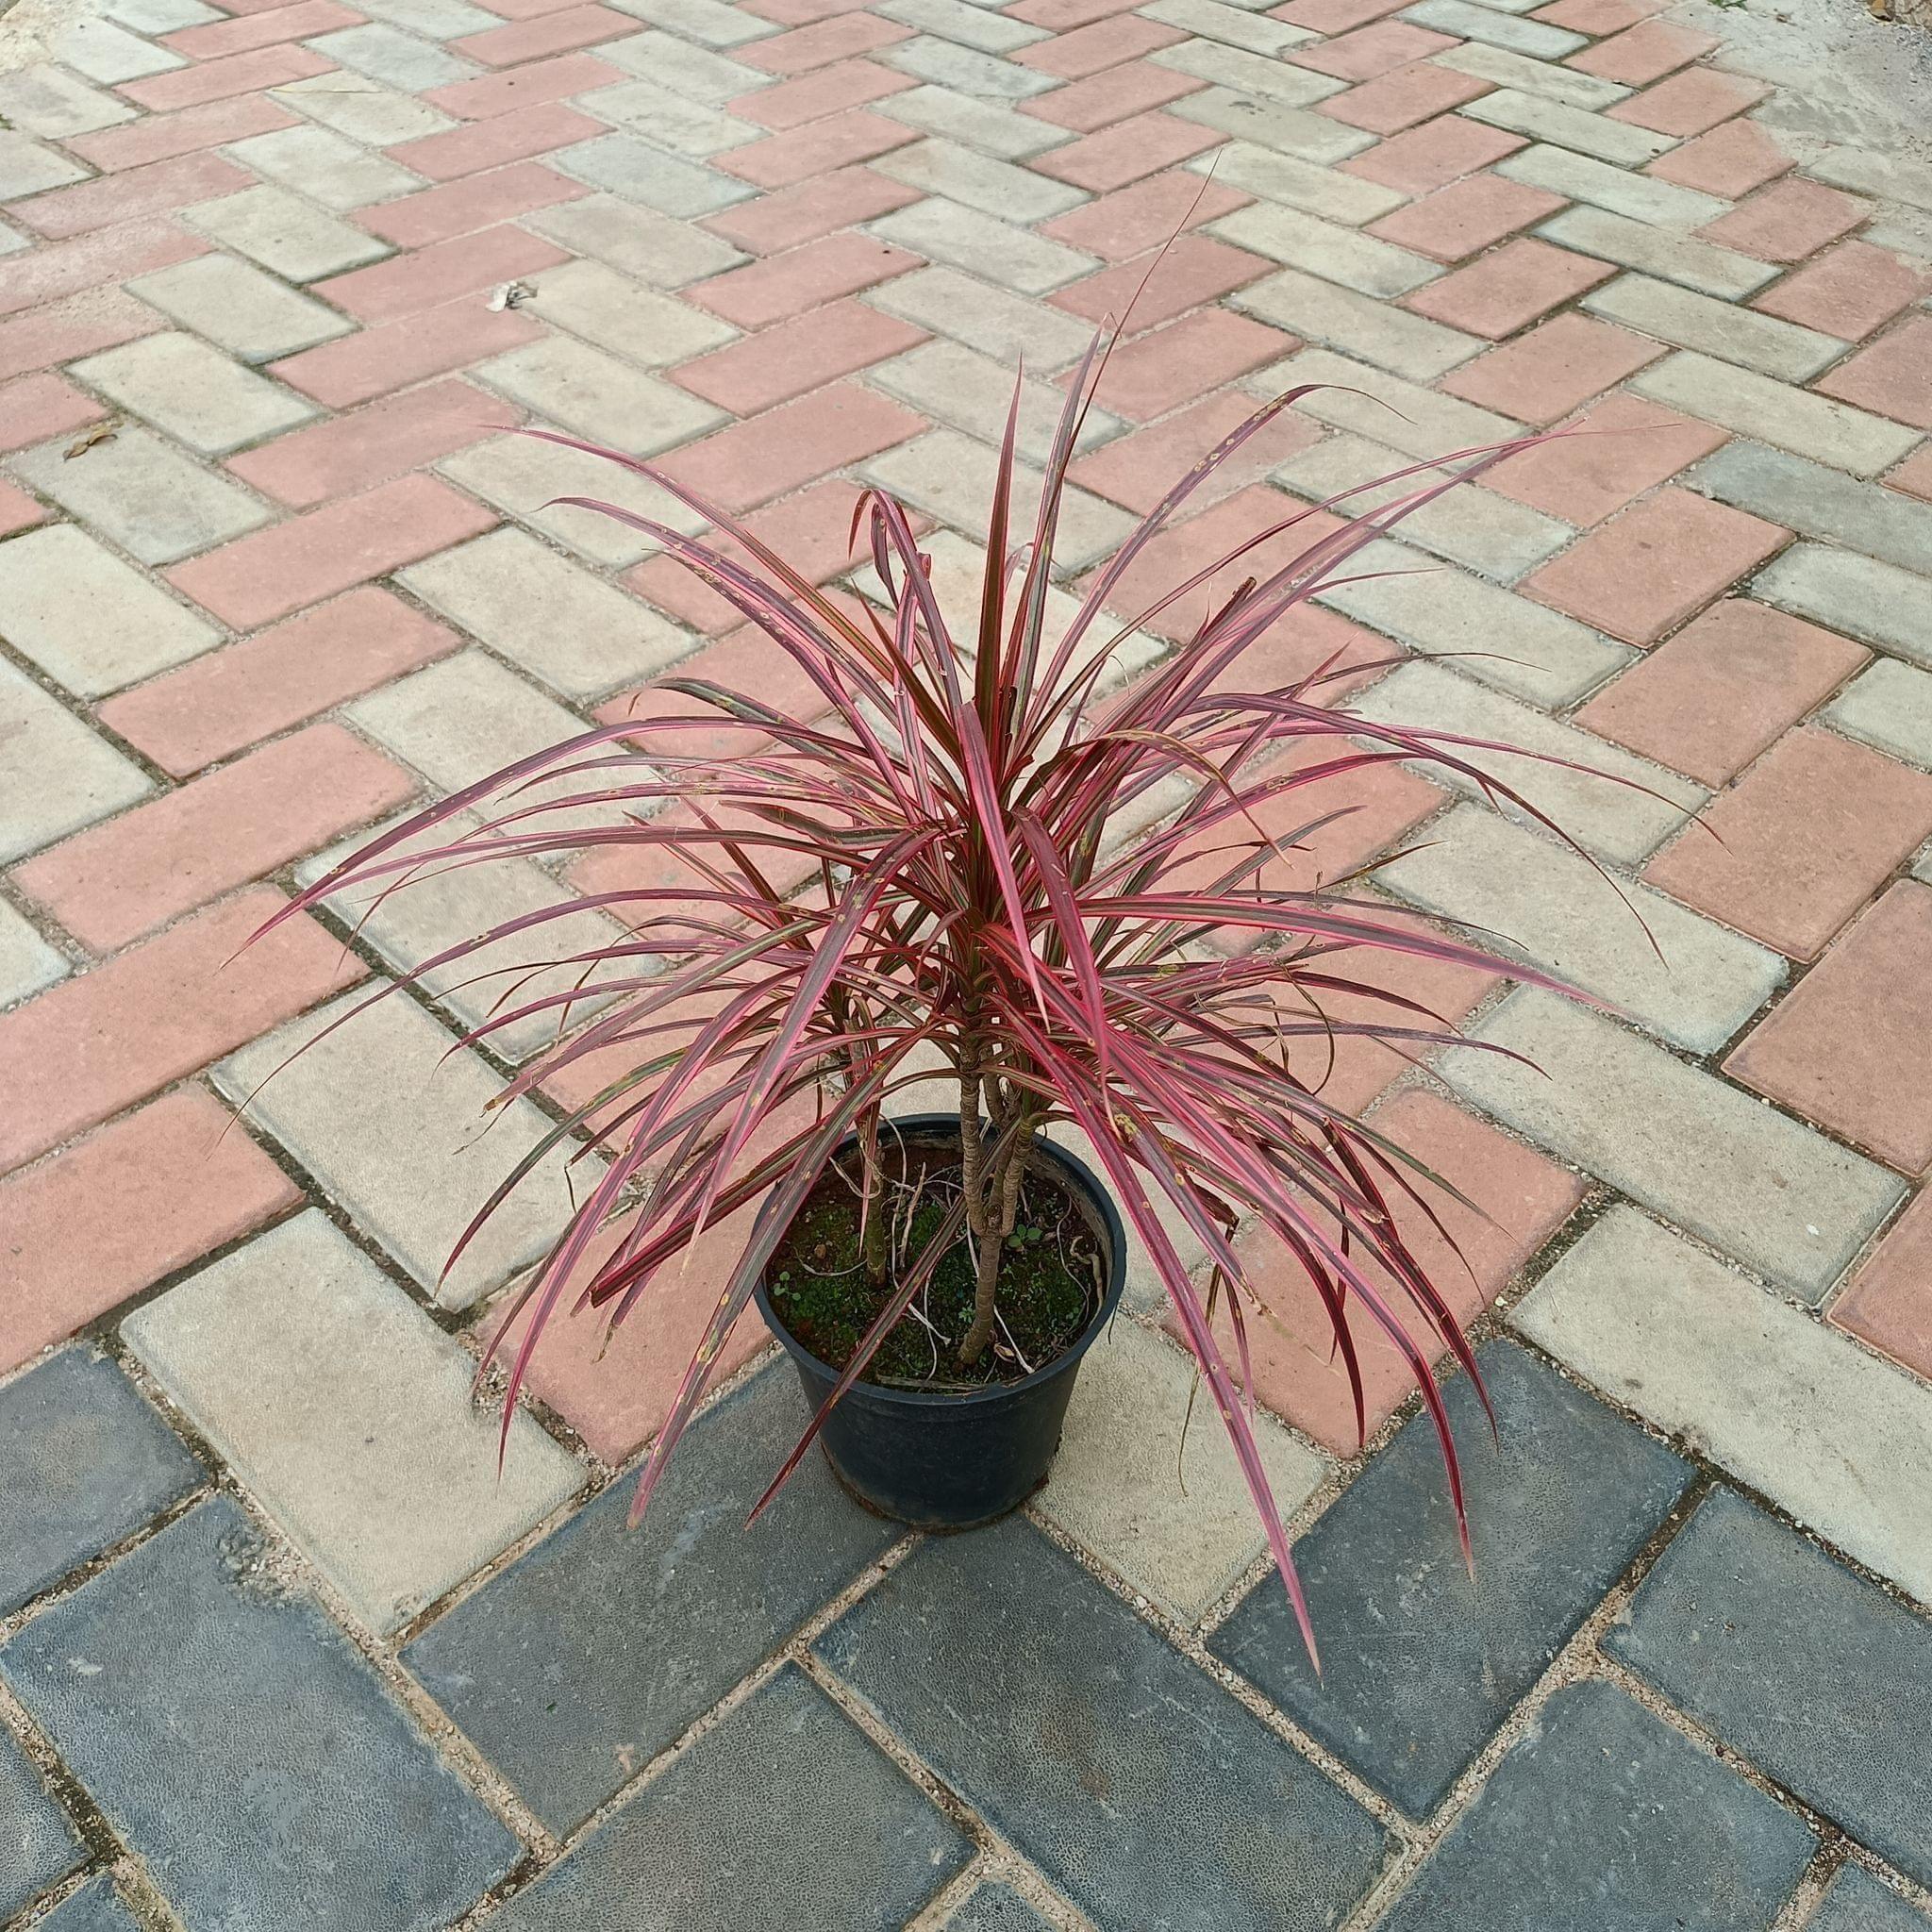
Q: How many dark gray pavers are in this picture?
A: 12